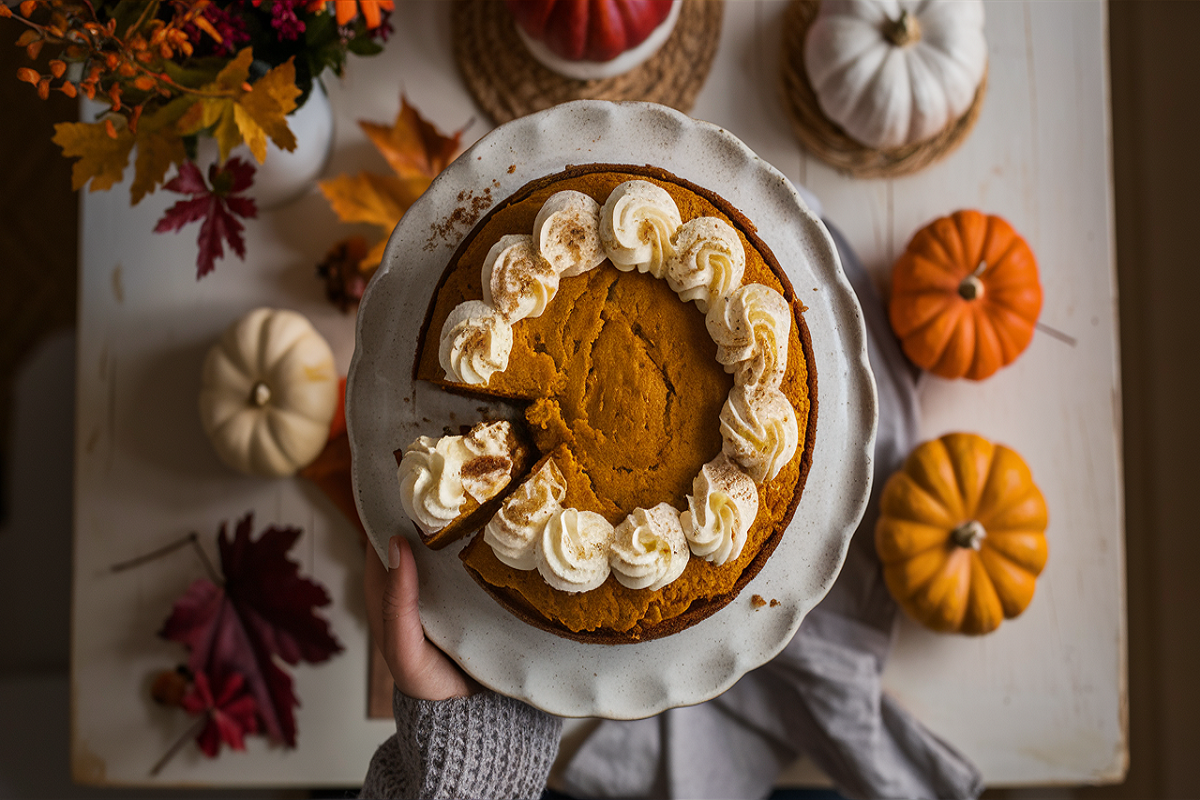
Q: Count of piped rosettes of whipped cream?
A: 13